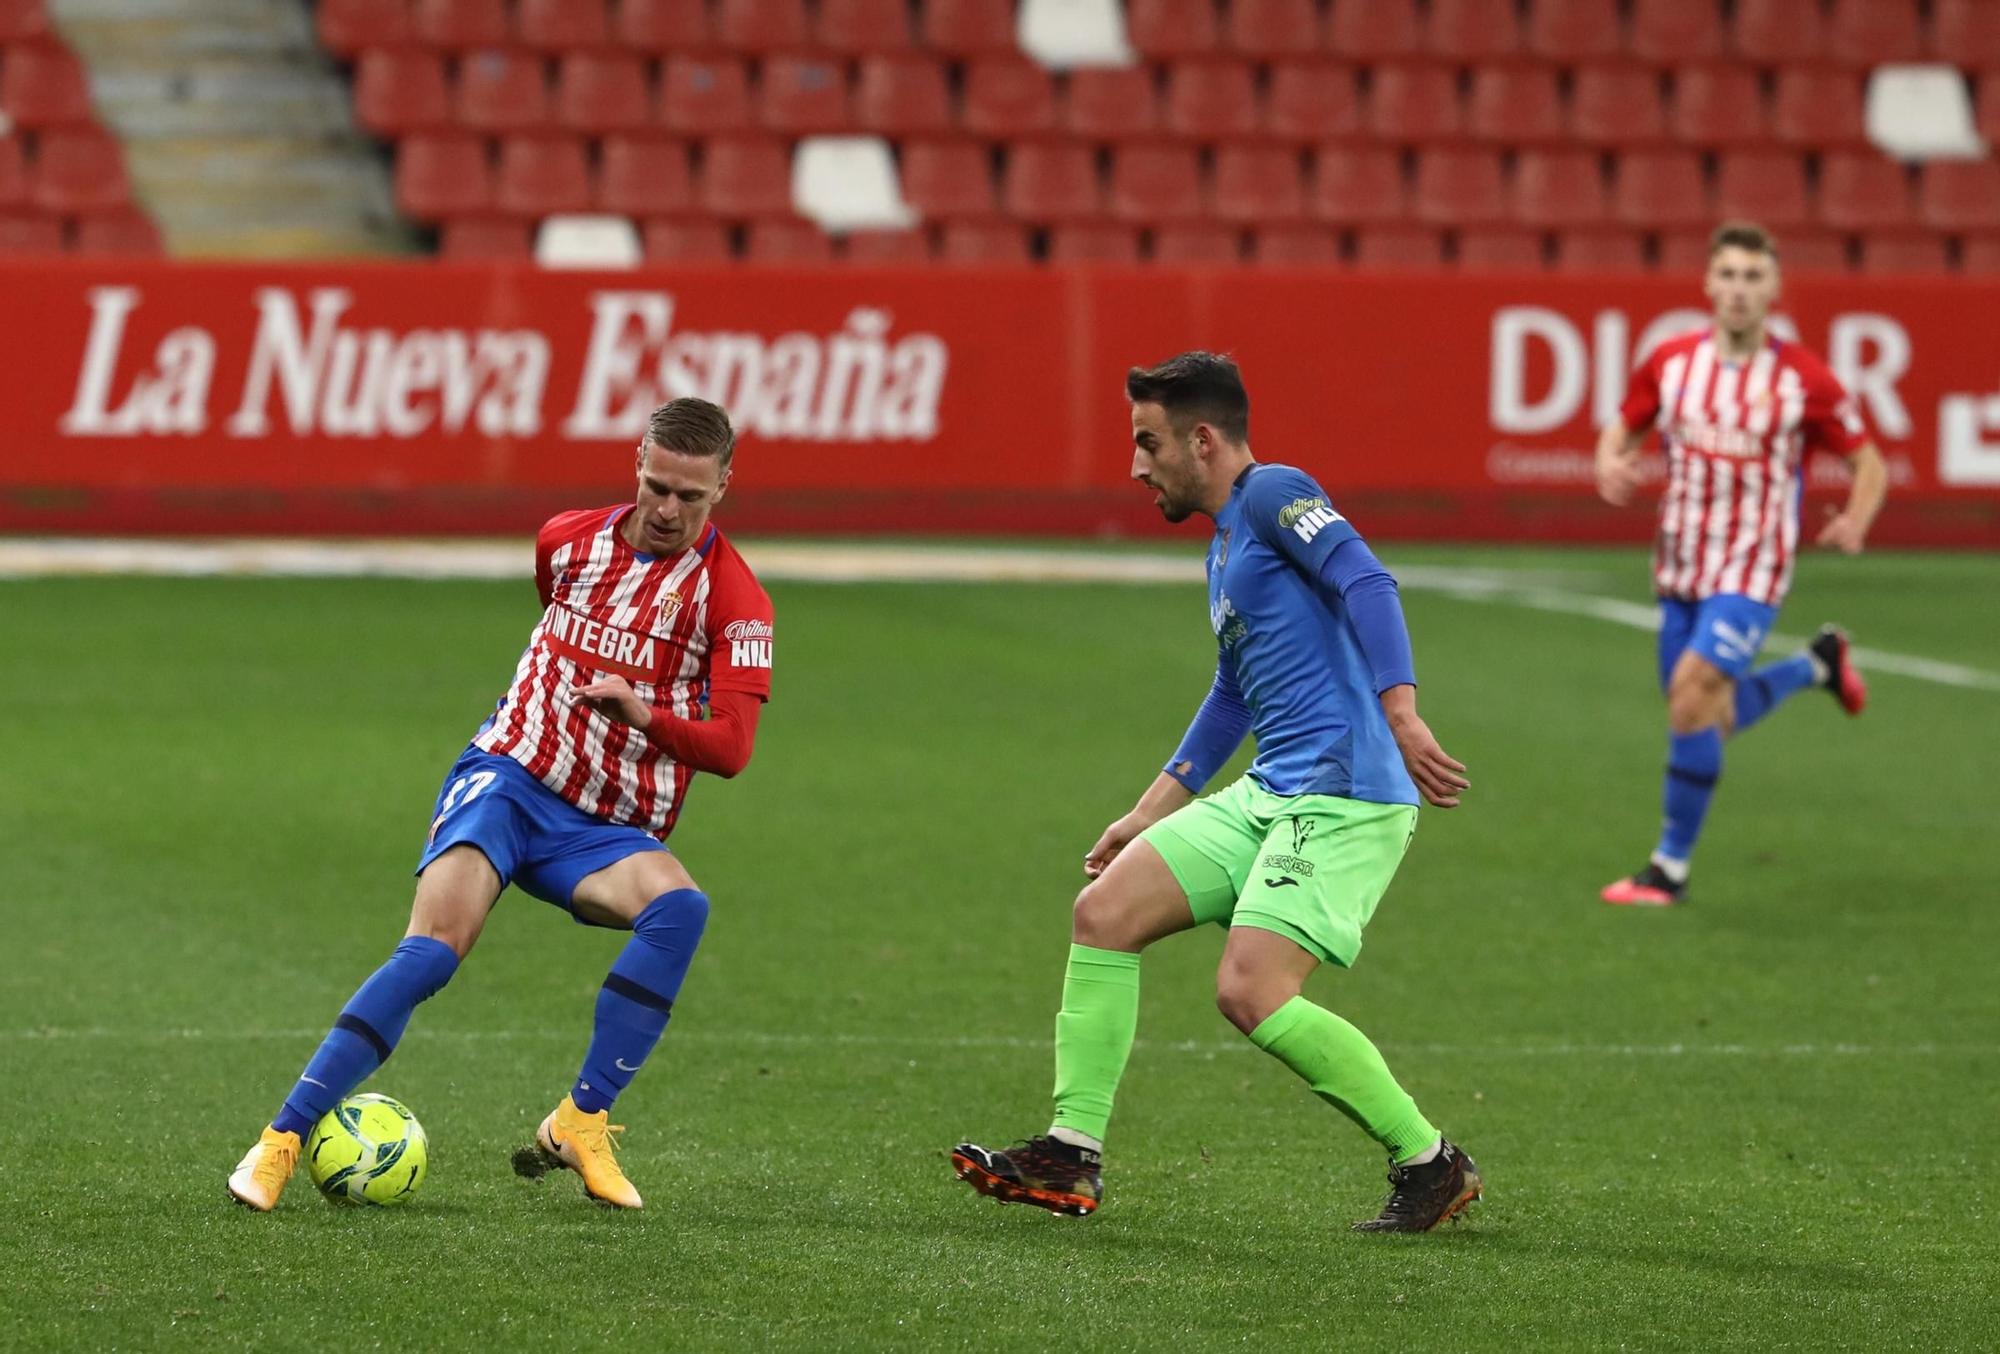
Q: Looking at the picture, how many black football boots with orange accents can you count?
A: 2